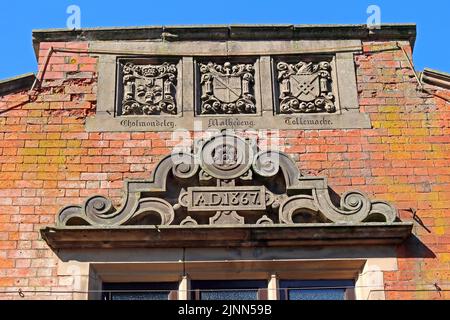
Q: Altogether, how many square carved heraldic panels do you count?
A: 3